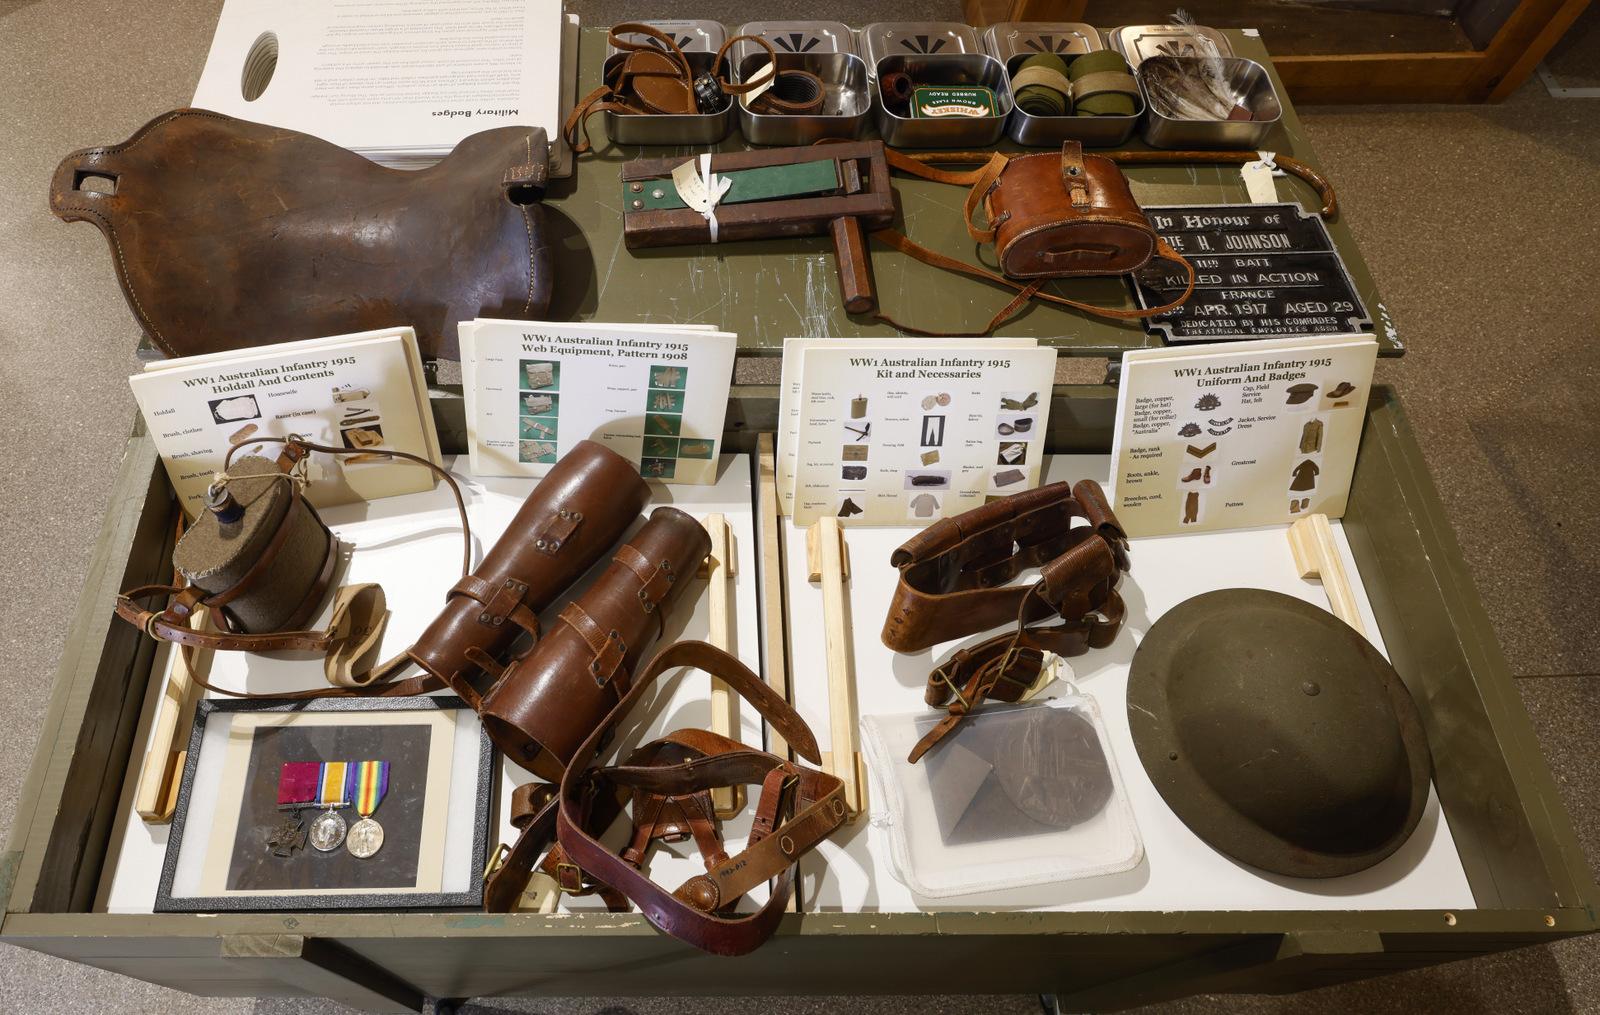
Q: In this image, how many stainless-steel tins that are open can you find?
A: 5